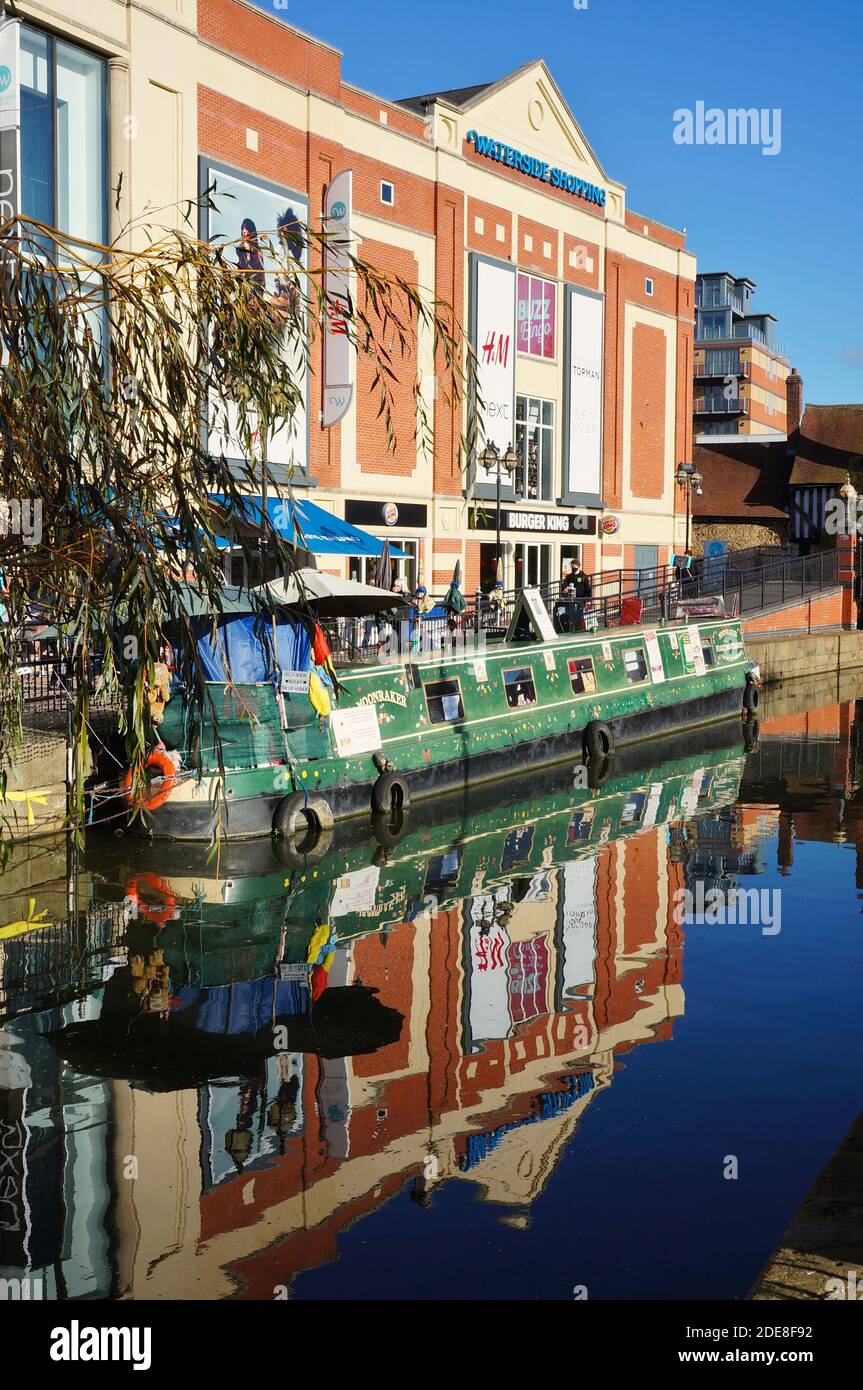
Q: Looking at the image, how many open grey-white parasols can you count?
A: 1